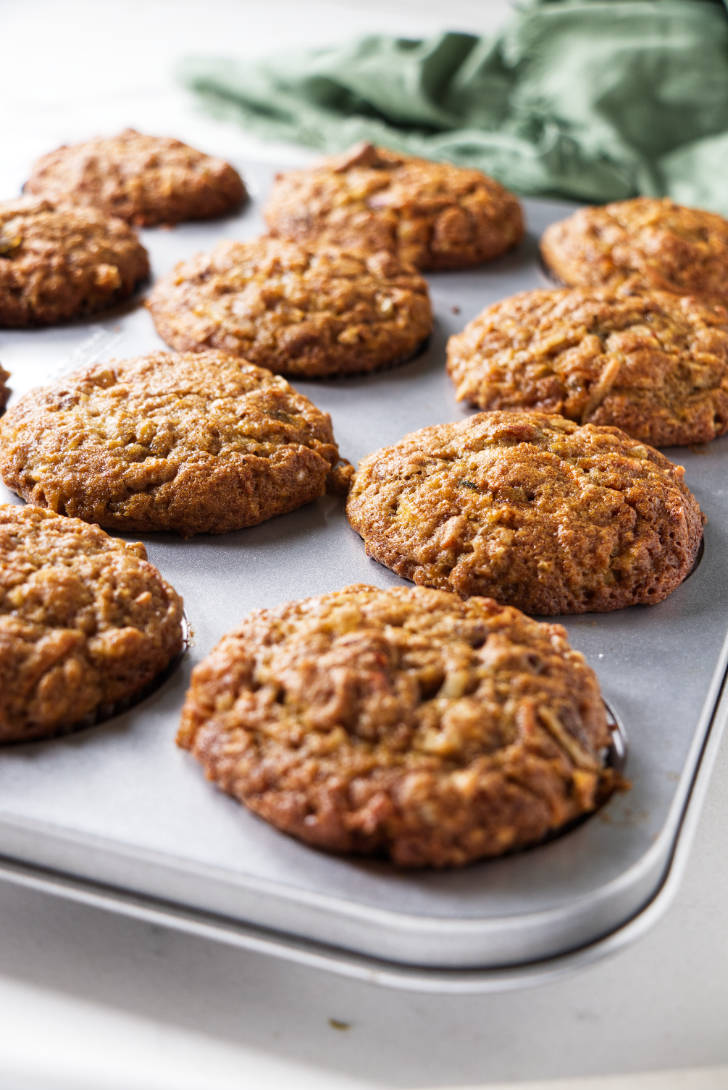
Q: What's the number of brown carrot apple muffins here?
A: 11